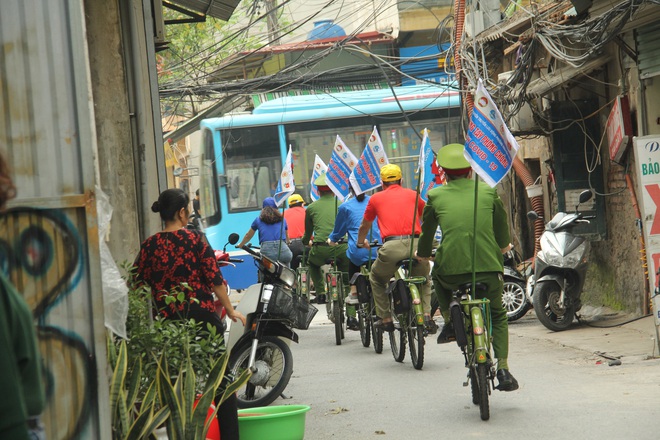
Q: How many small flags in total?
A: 6